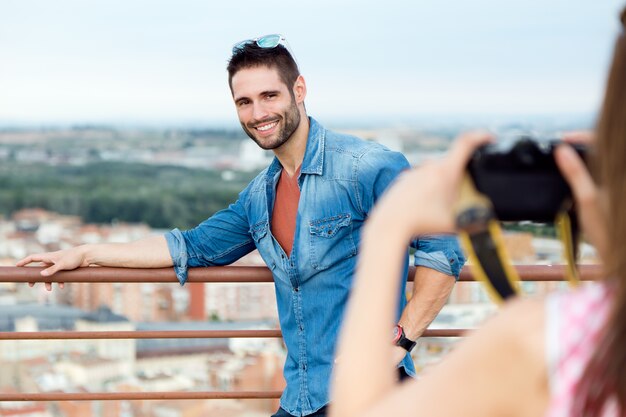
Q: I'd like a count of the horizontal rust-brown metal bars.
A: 3